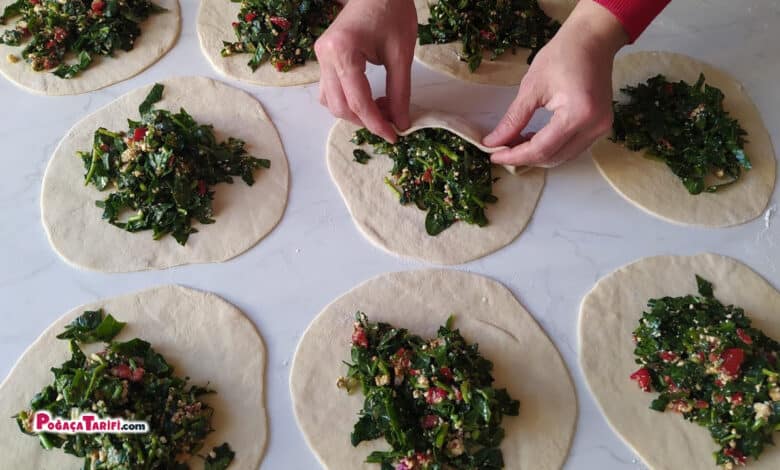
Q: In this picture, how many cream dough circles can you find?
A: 9